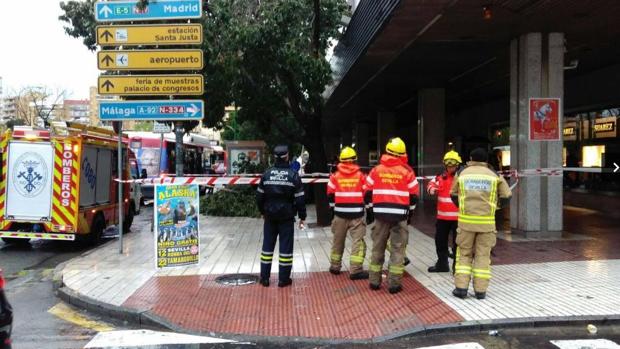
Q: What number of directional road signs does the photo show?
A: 5